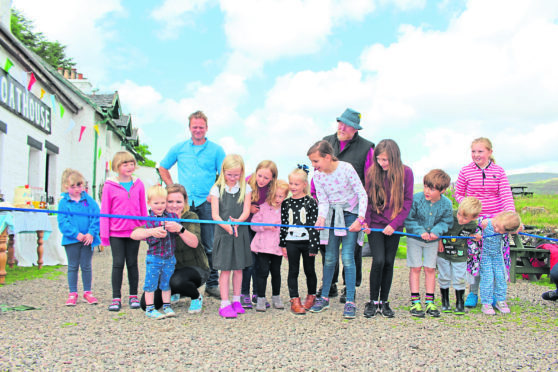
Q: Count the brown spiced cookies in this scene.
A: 0